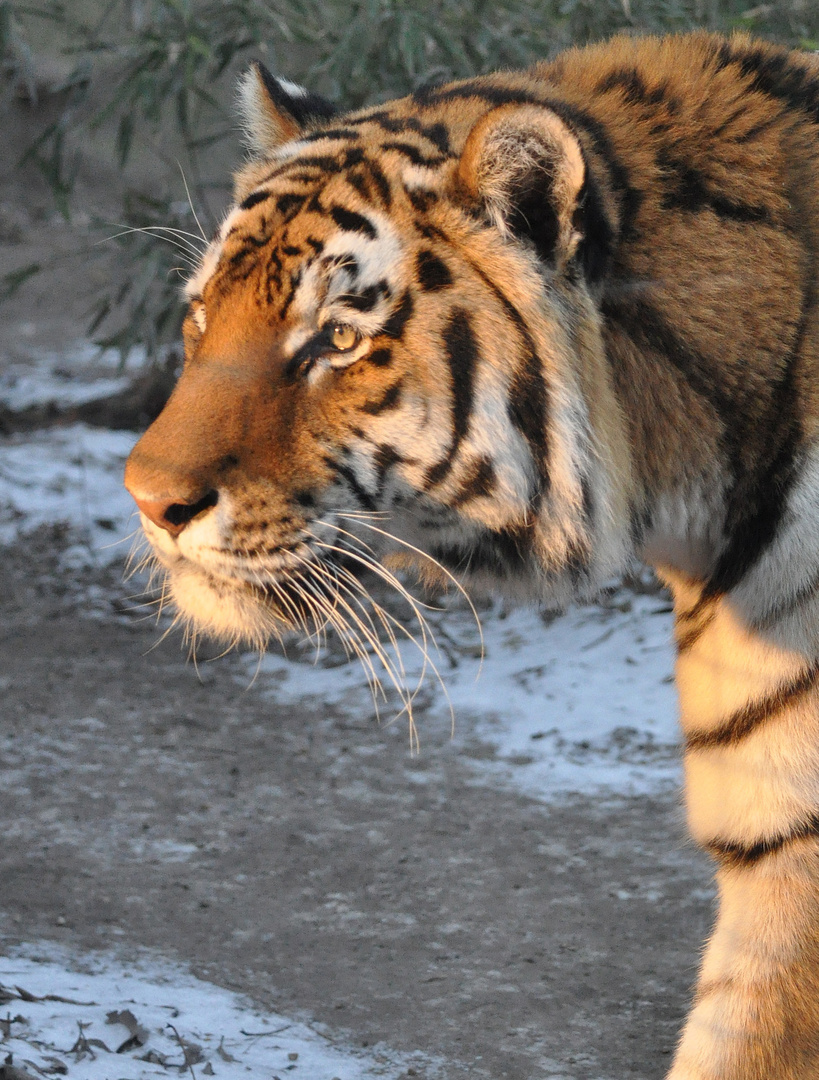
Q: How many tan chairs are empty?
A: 0